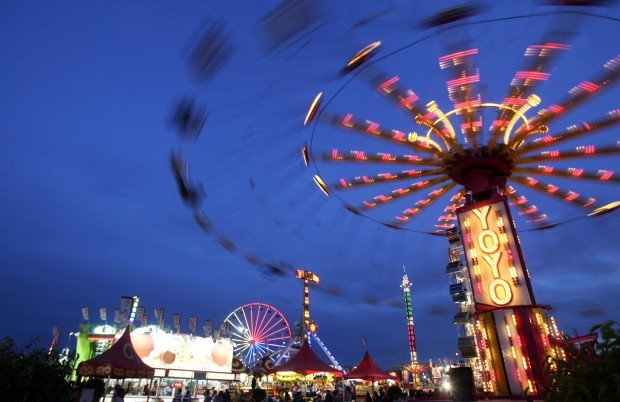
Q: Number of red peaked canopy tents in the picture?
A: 3